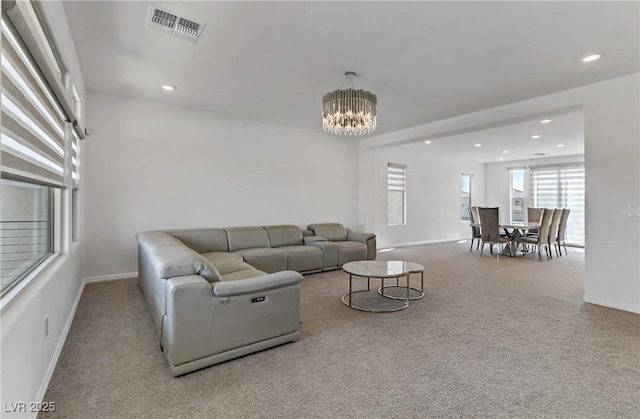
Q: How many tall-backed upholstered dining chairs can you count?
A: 6